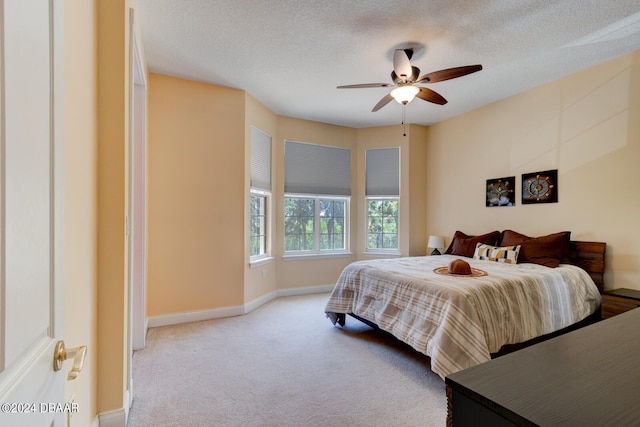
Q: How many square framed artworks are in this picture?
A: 2